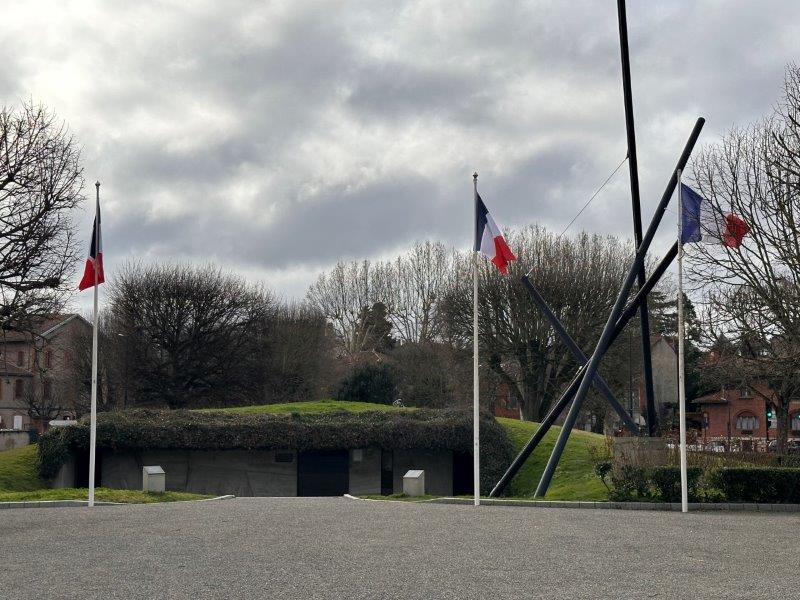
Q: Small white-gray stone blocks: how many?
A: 2